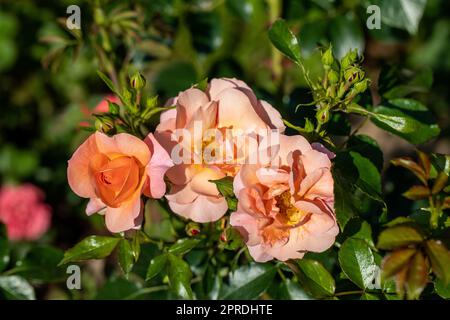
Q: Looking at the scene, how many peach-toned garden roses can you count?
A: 3